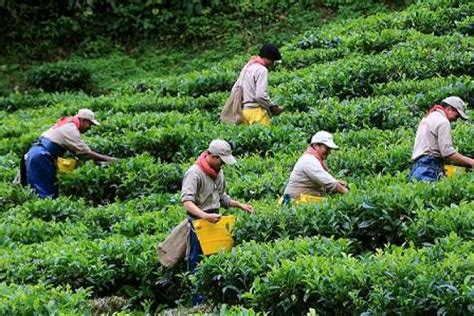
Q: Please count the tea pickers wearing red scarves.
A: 5